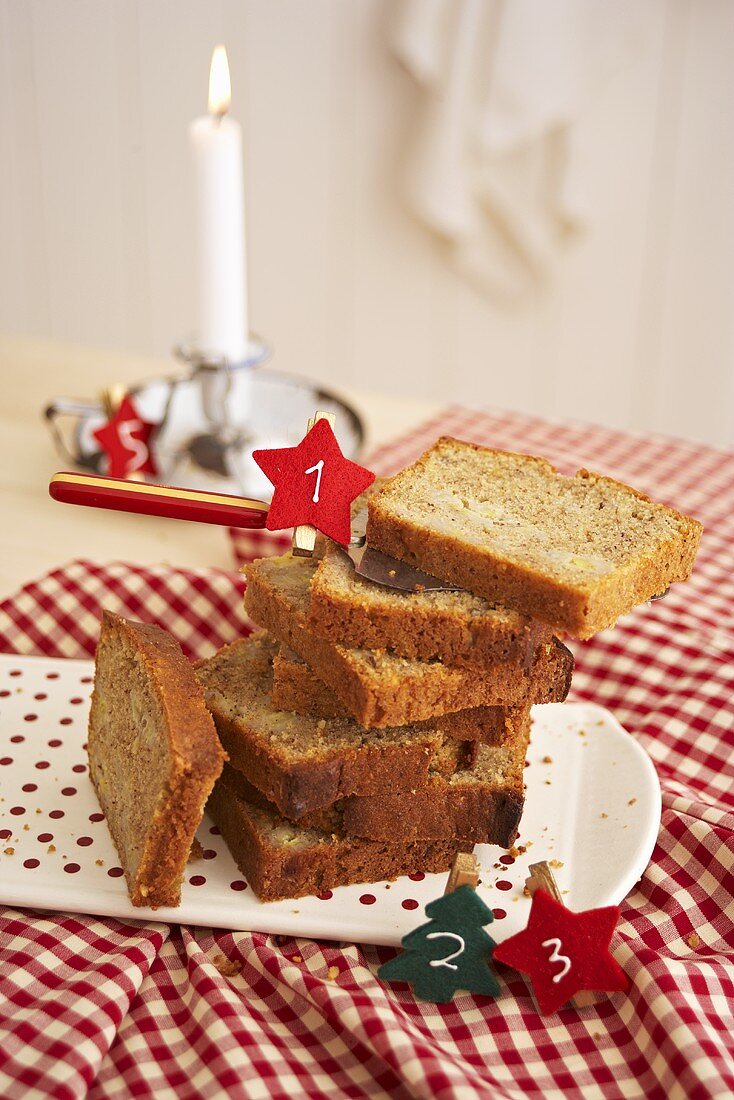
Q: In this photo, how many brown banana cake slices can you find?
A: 8